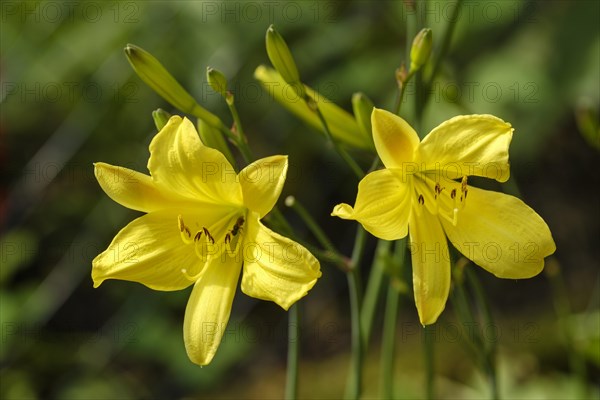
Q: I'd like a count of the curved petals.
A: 11